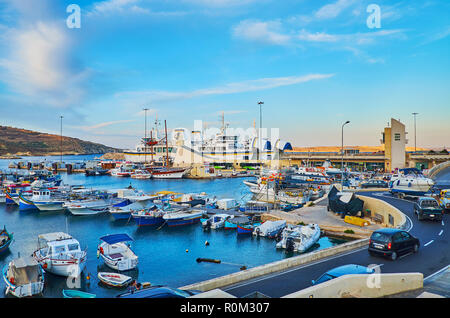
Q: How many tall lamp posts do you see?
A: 5